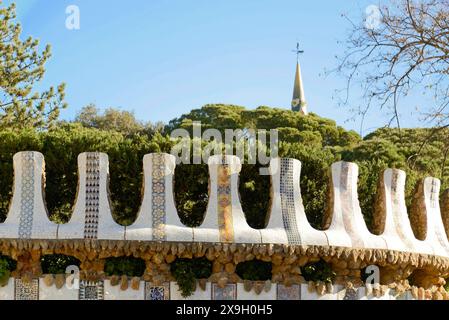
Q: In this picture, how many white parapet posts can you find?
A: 8